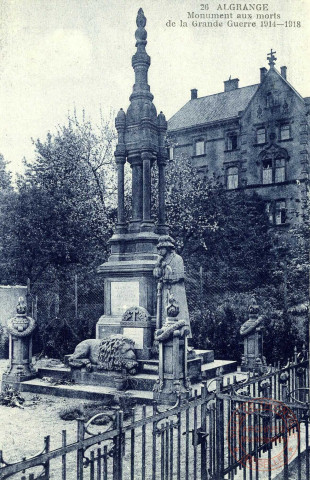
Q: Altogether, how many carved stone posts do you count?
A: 3